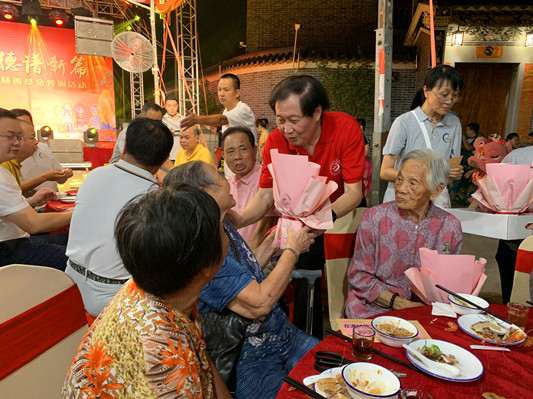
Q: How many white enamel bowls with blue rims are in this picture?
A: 3